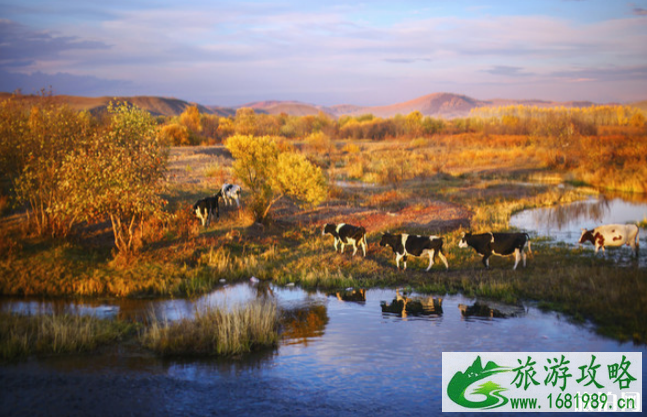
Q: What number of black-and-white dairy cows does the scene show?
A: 5